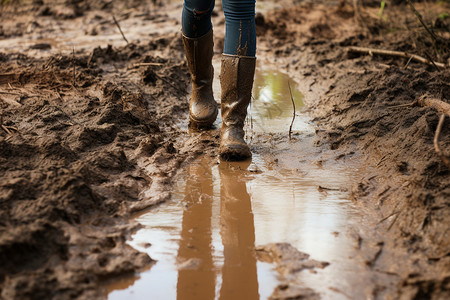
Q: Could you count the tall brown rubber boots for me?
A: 2